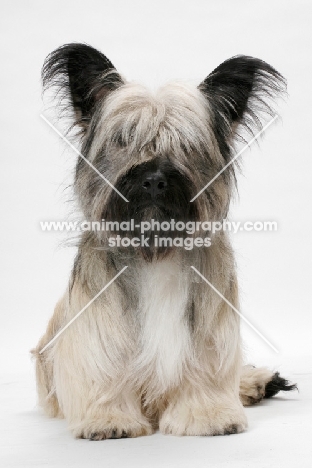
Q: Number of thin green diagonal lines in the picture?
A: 0